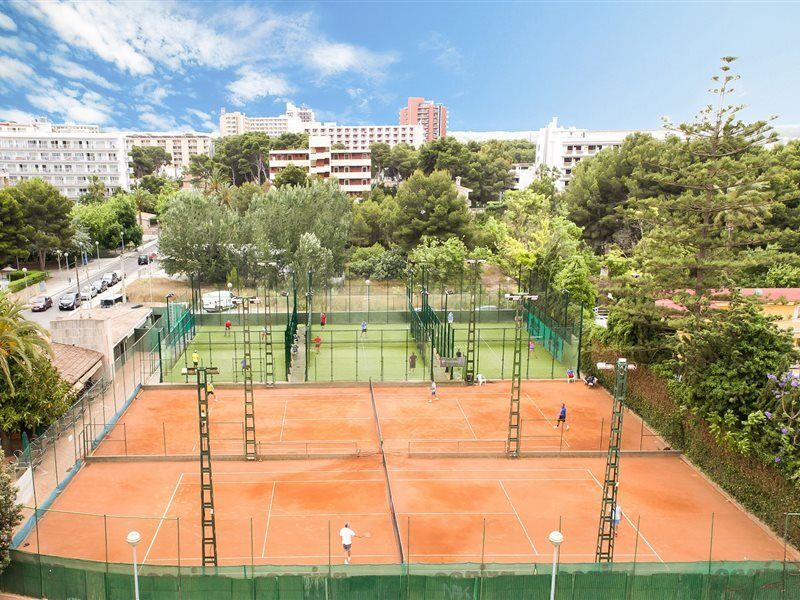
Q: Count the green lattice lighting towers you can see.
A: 6